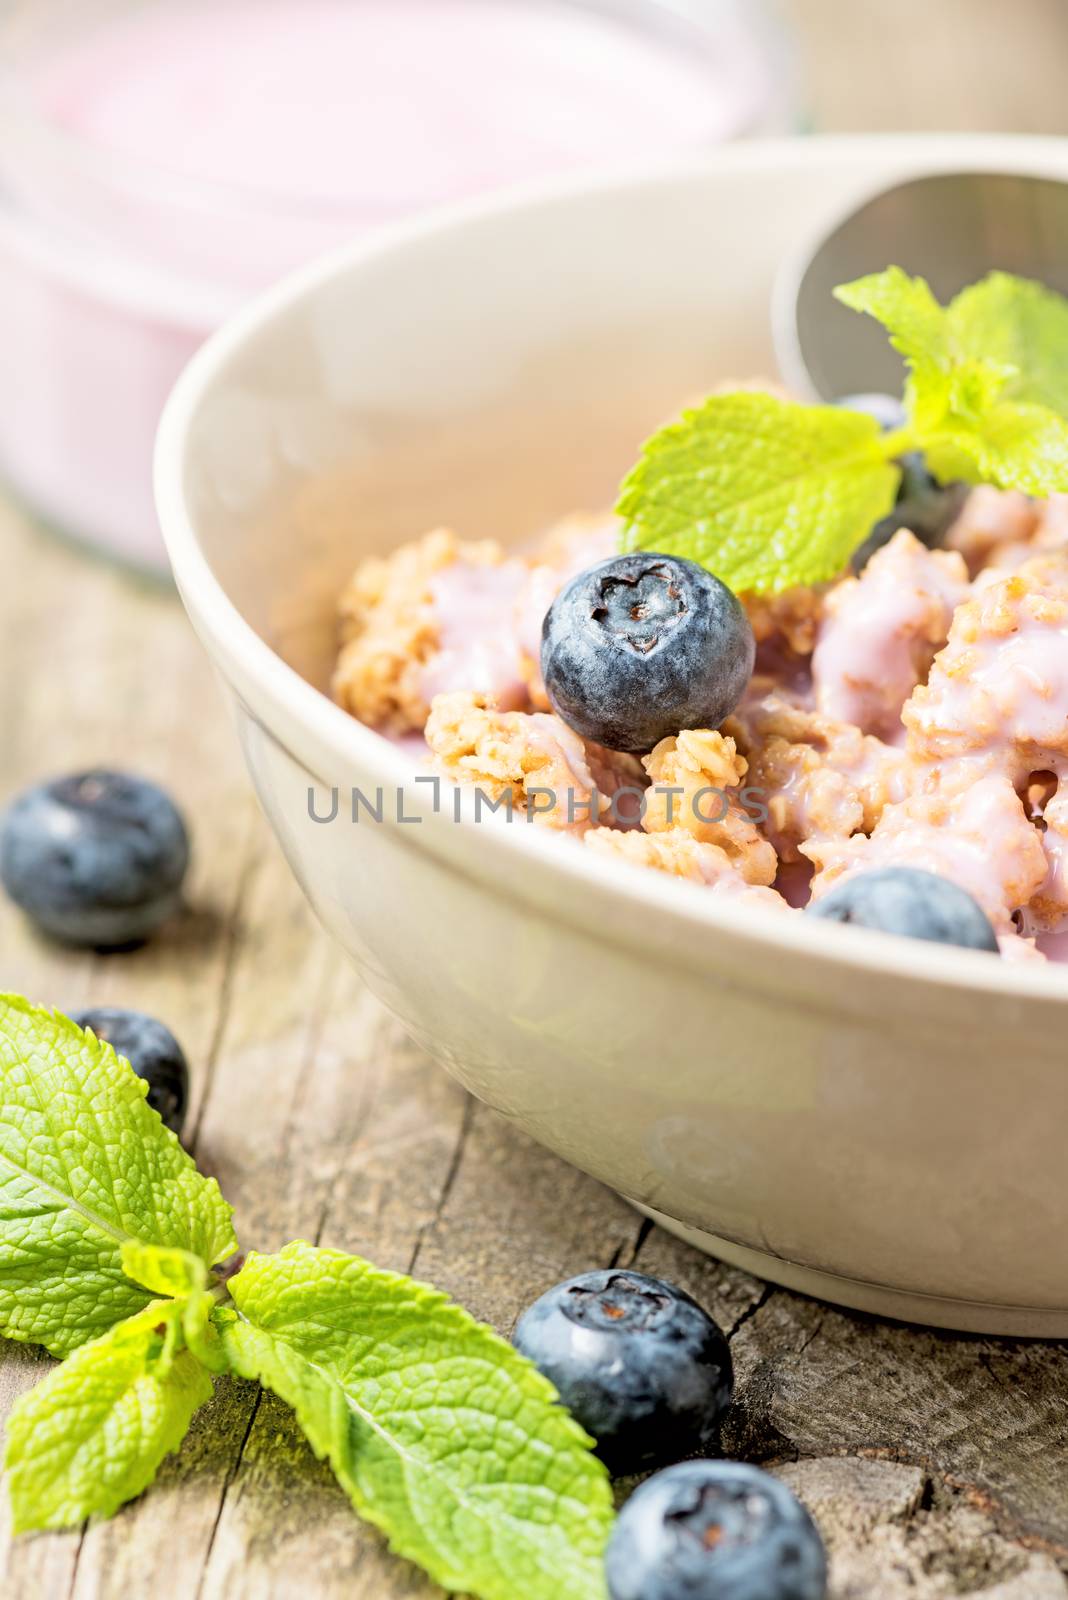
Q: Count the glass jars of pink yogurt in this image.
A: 1